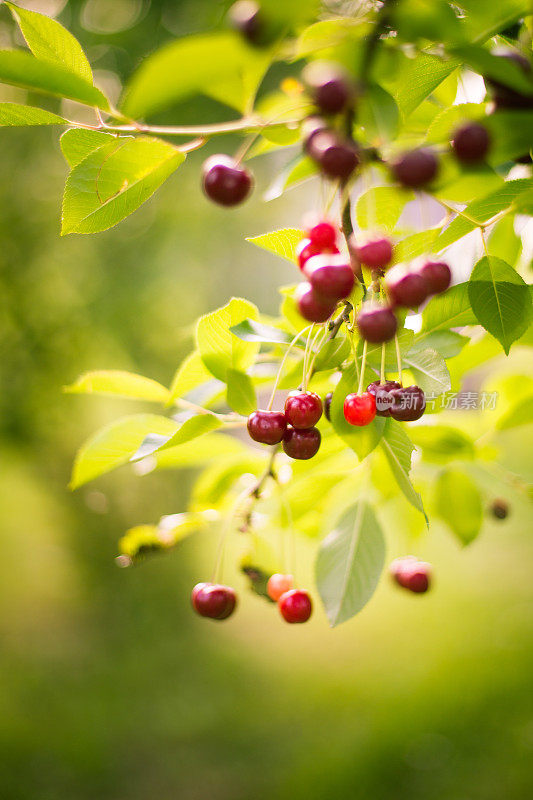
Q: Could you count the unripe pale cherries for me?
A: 1